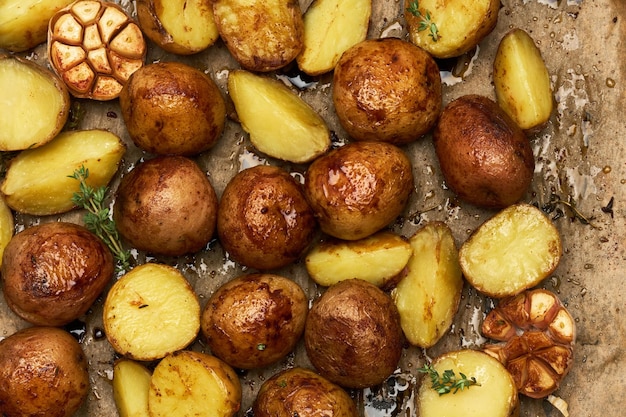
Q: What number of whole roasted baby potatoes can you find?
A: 11